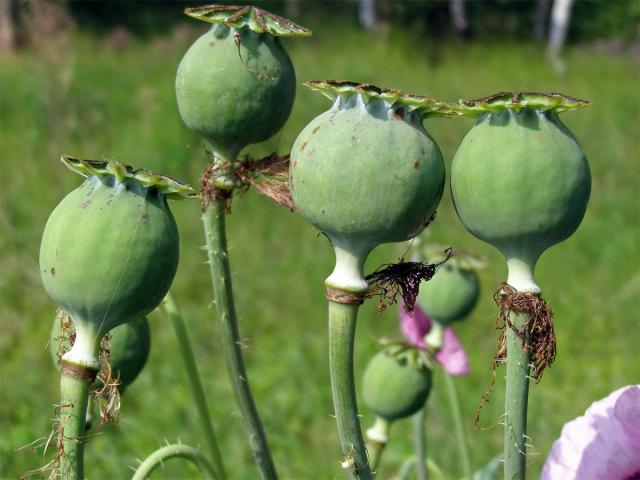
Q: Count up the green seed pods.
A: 7